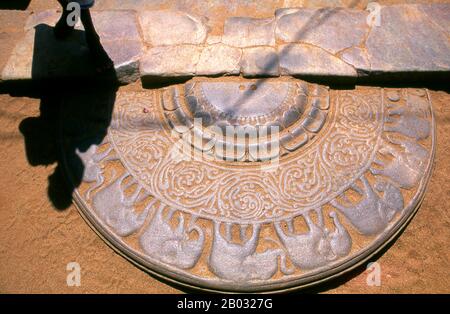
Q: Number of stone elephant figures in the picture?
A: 8